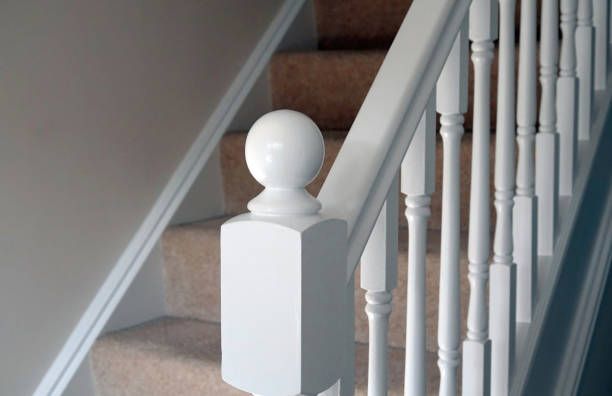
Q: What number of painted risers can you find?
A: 0